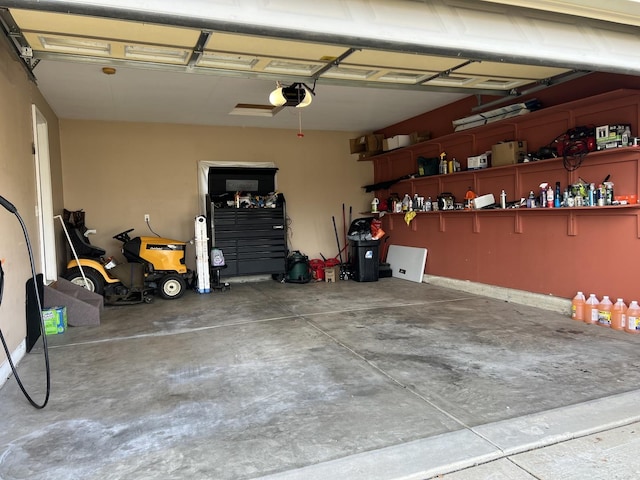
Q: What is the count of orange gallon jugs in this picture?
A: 5